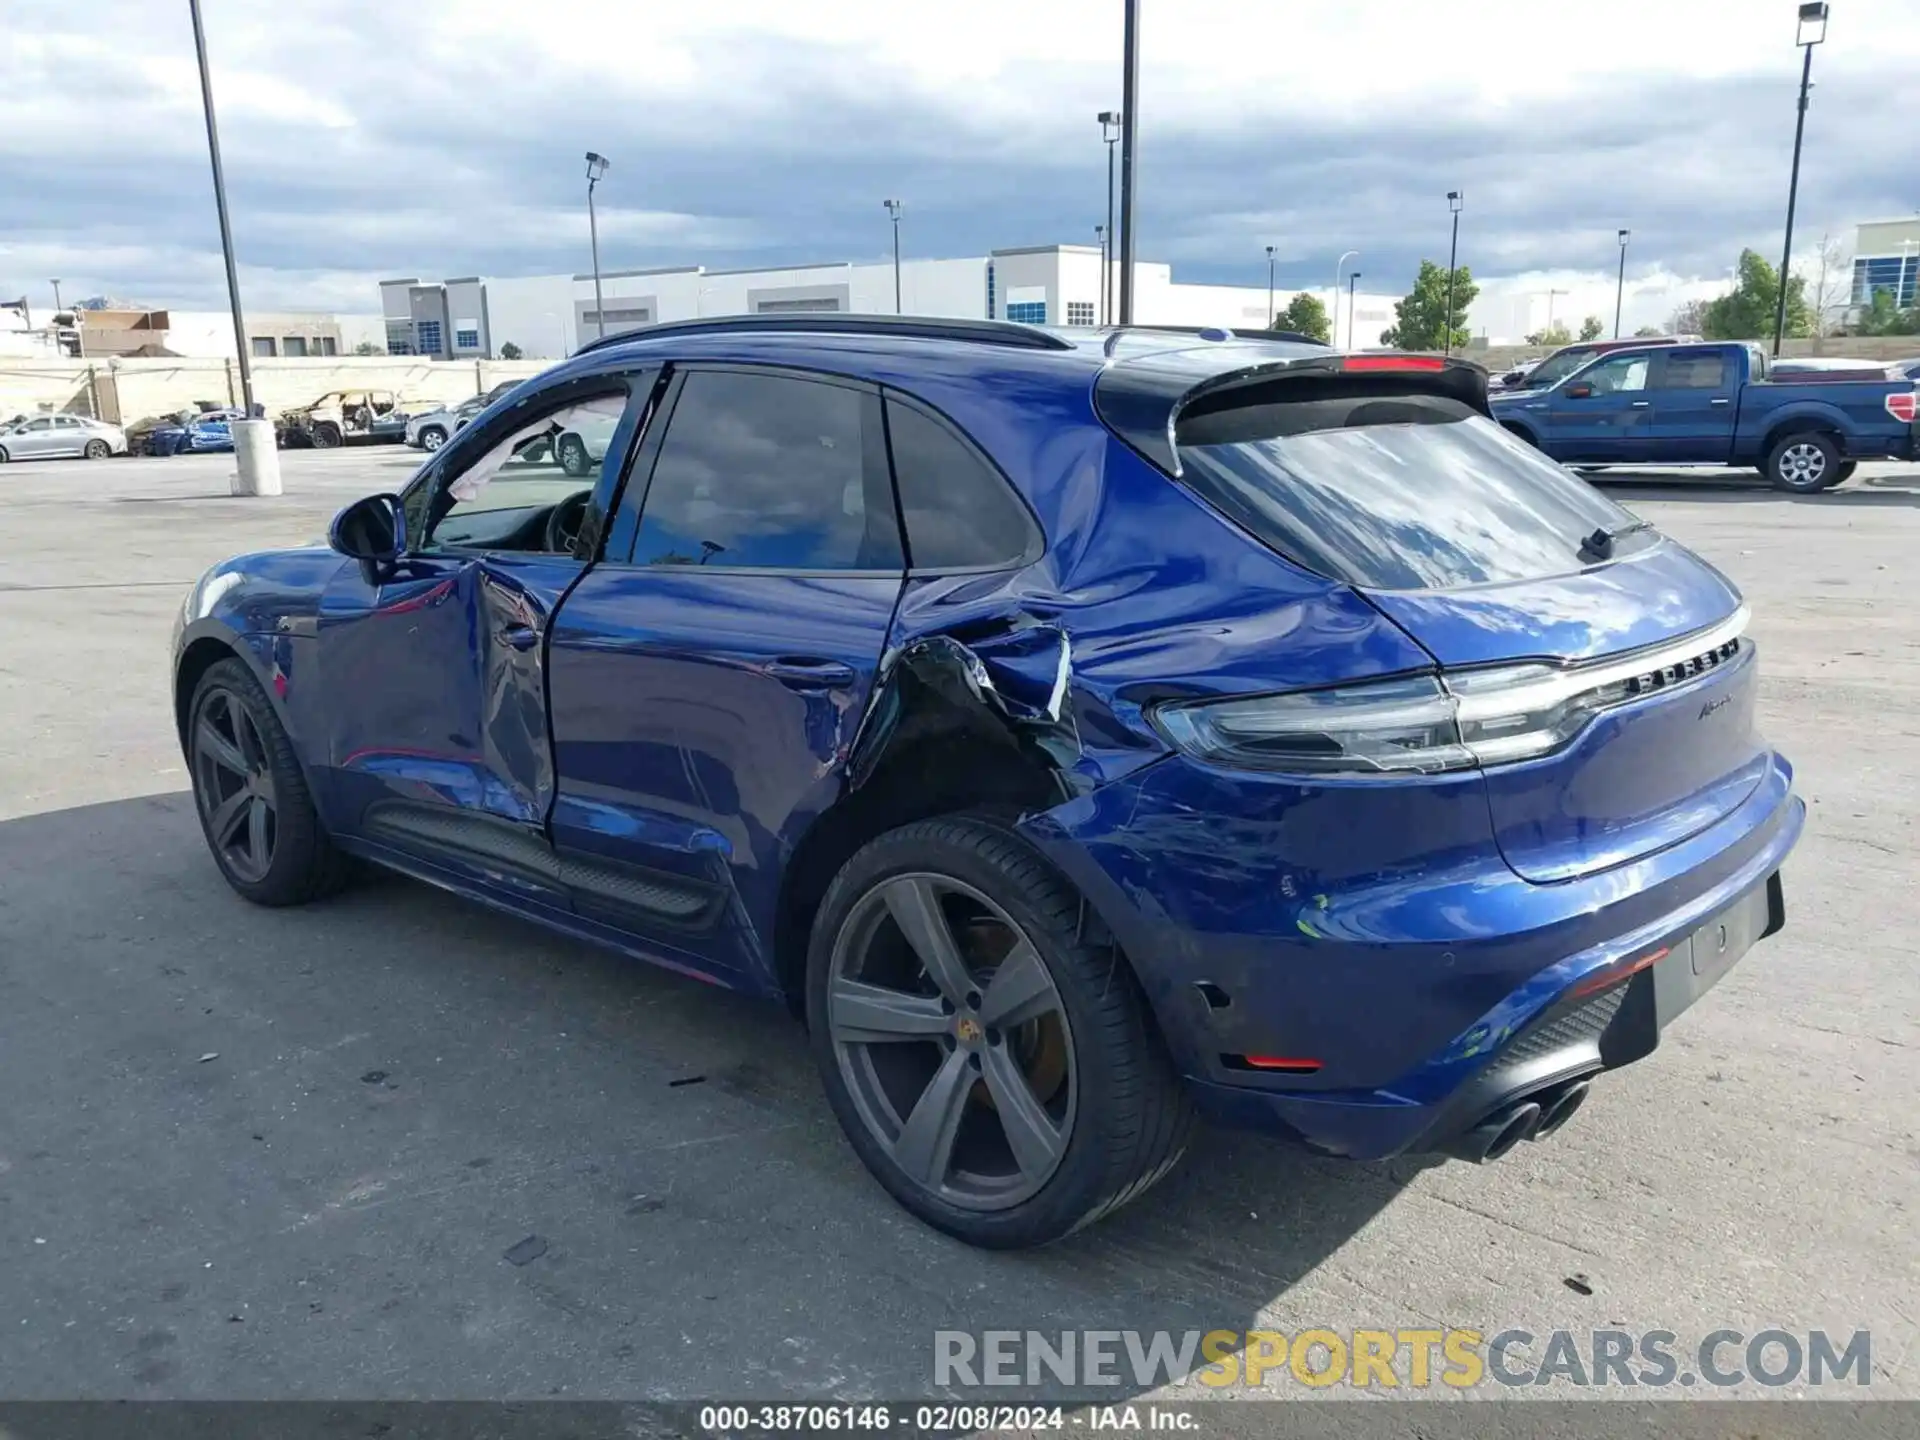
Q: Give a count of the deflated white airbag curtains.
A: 1